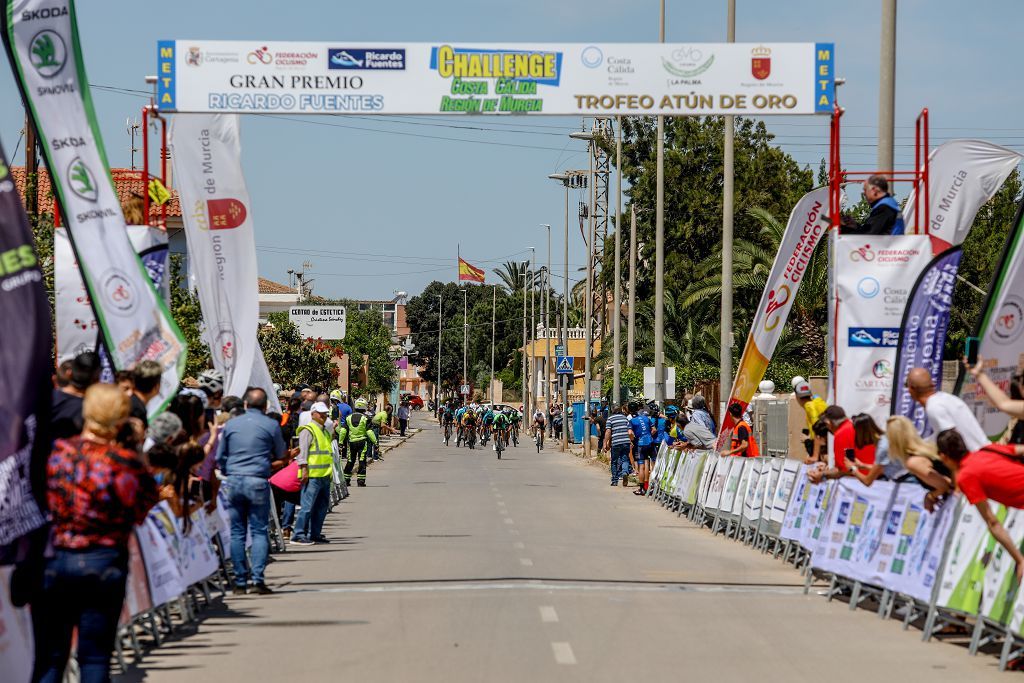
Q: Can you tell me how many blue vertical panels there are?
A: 2